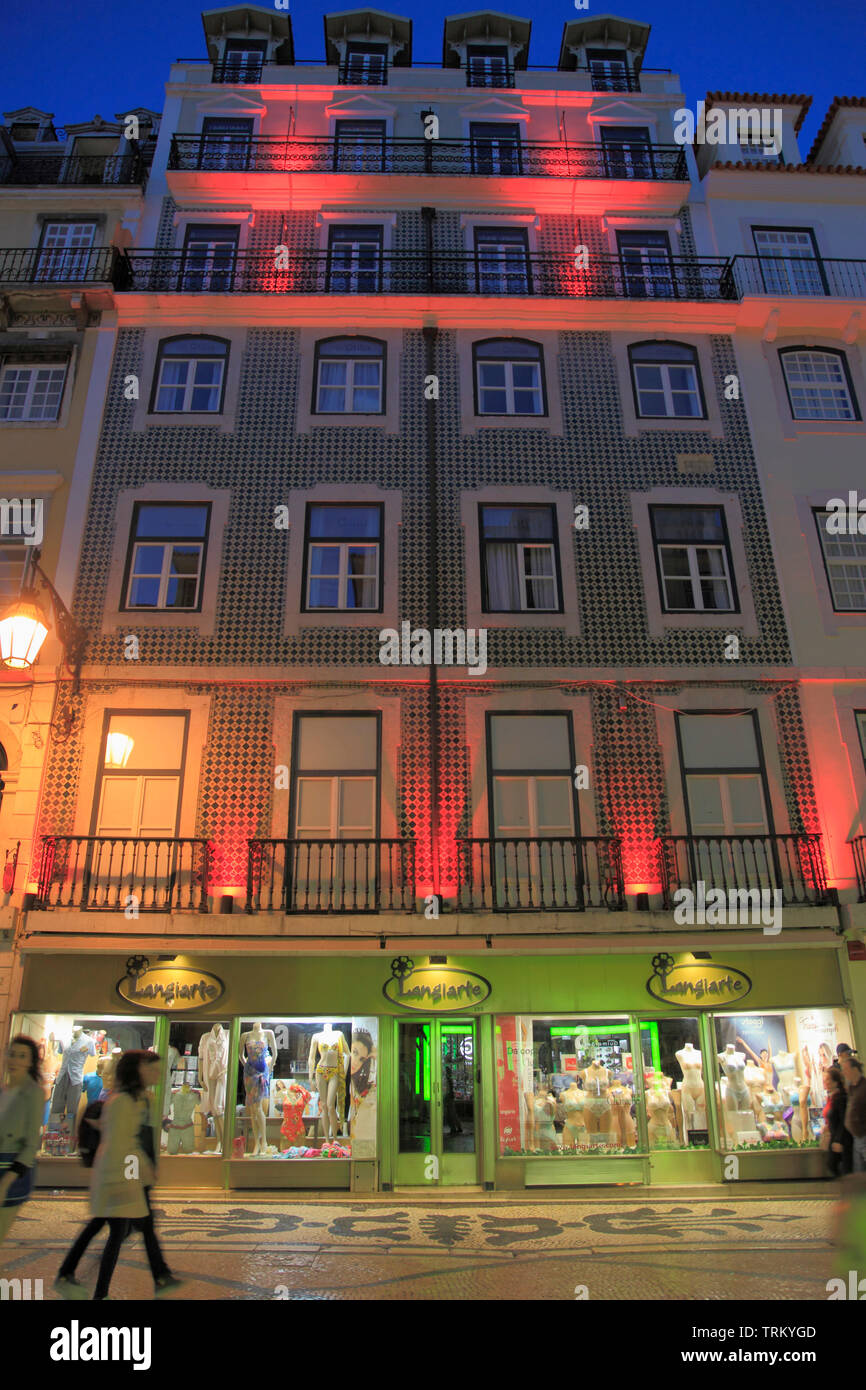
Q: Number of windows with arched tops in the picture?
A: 5